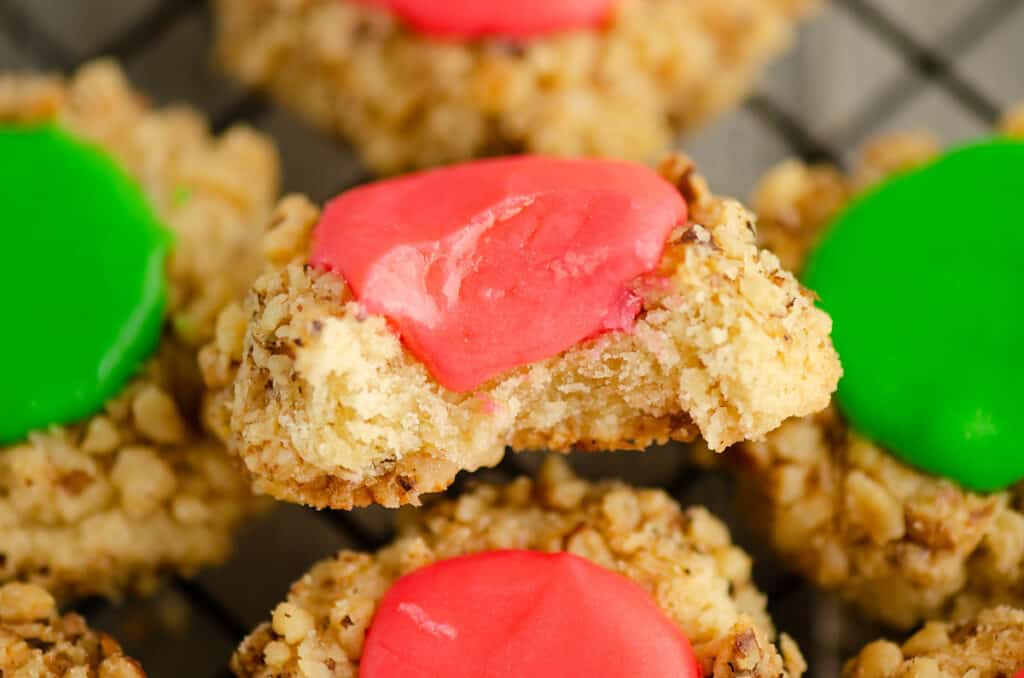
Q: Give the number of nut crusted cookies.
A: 7